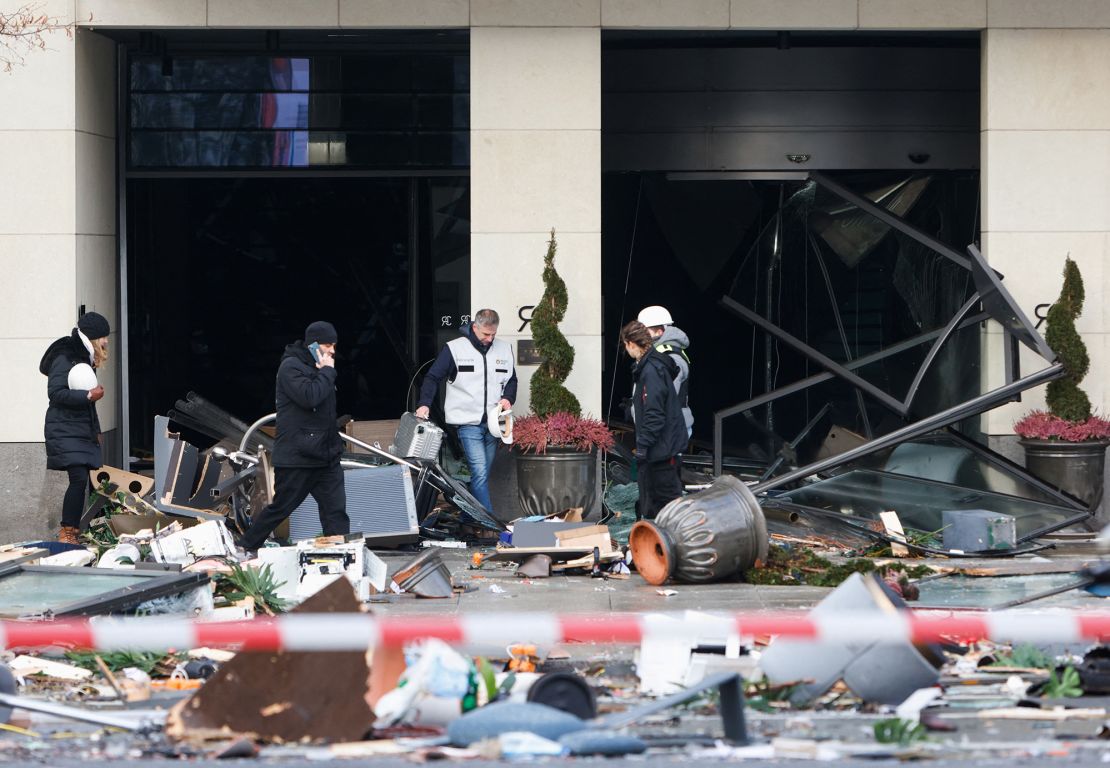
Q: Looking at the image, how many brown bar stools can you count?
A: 0